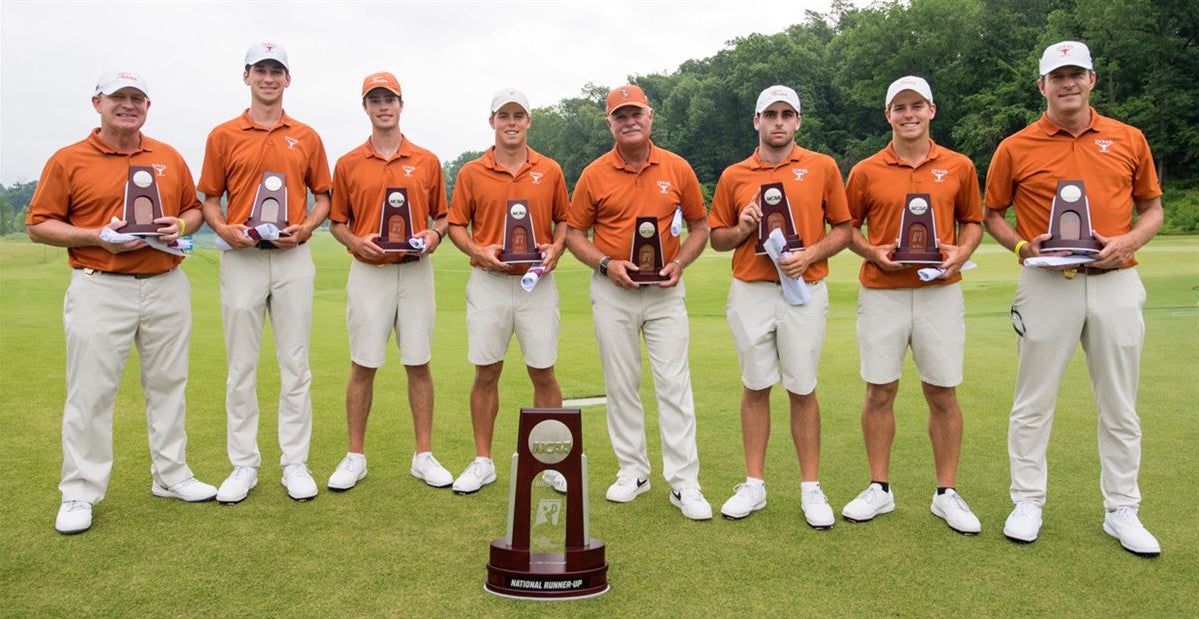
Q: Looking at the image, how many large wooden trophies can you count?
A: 1